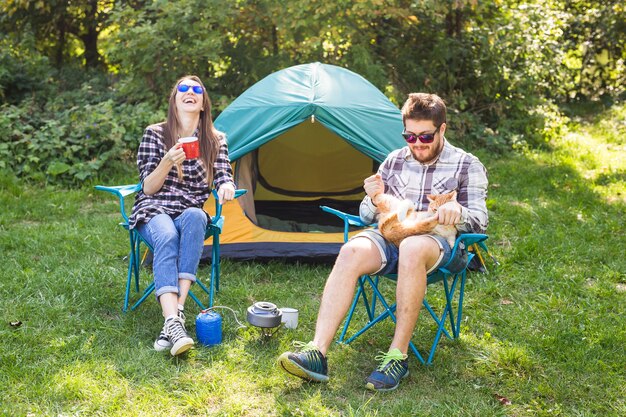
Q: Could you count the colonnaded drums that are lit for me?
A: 0